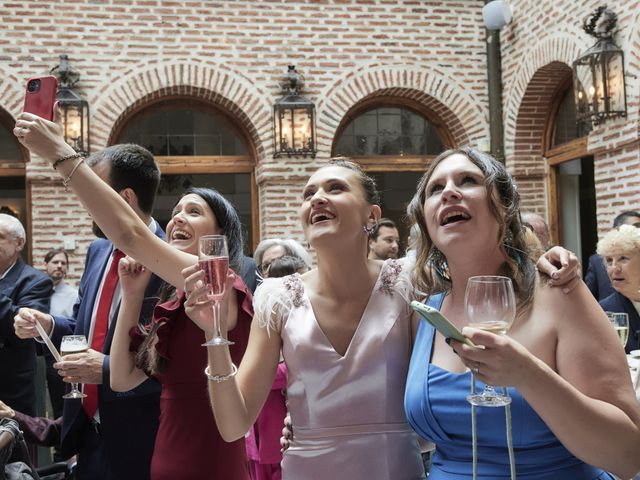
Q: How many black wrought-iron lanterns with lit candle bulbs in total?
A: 3